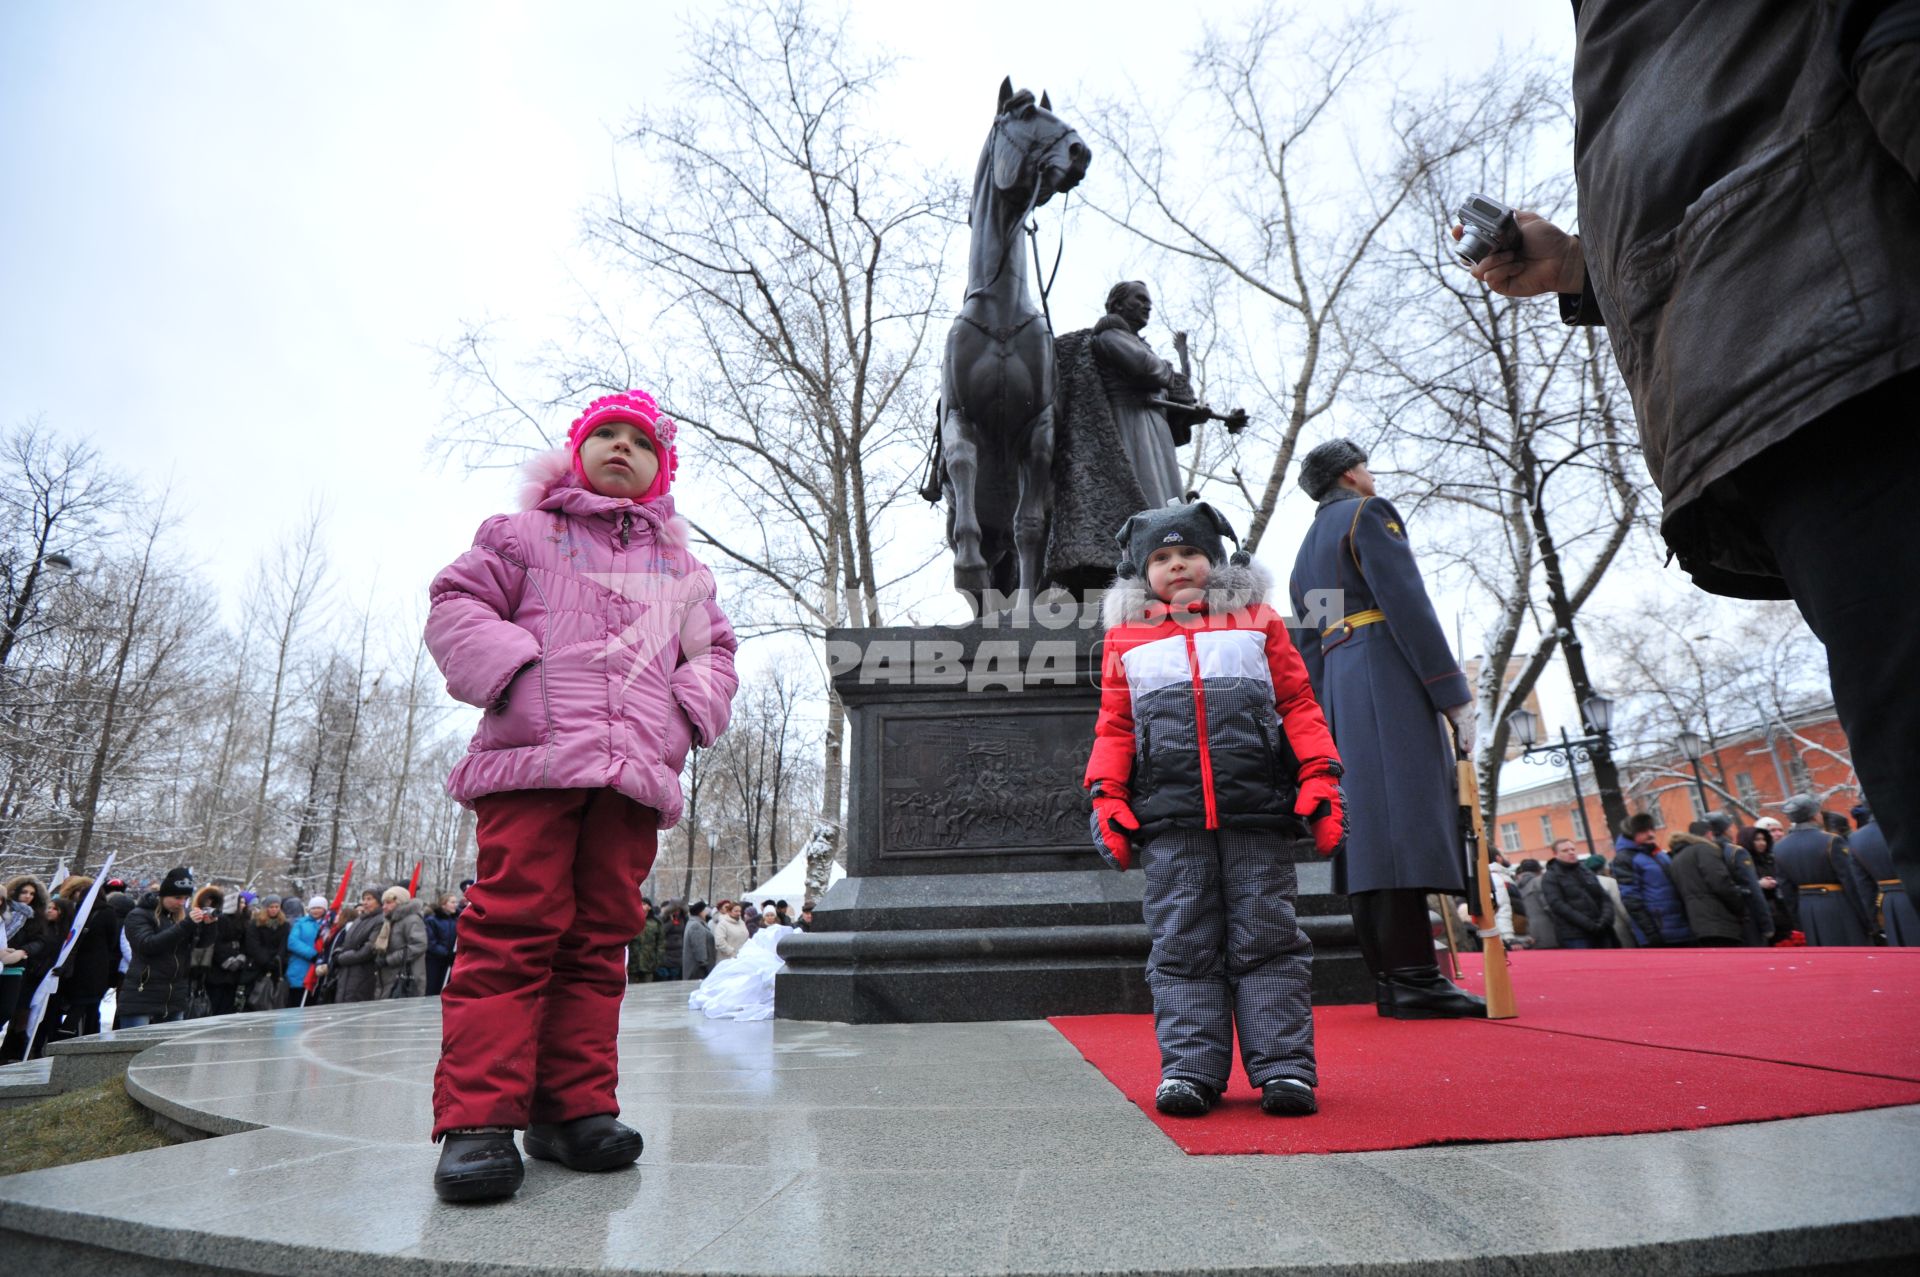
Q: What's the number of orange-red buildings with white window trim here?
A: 1